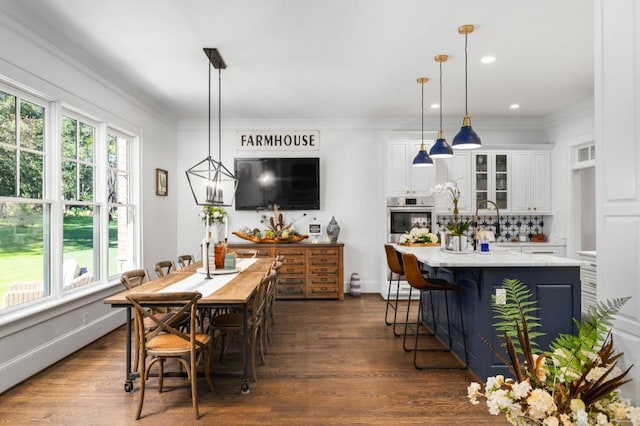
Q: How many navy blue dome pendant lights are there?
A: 3